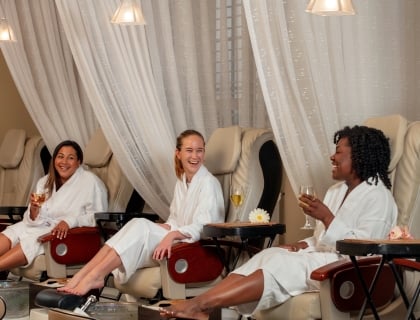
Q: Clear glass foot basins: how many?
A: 2